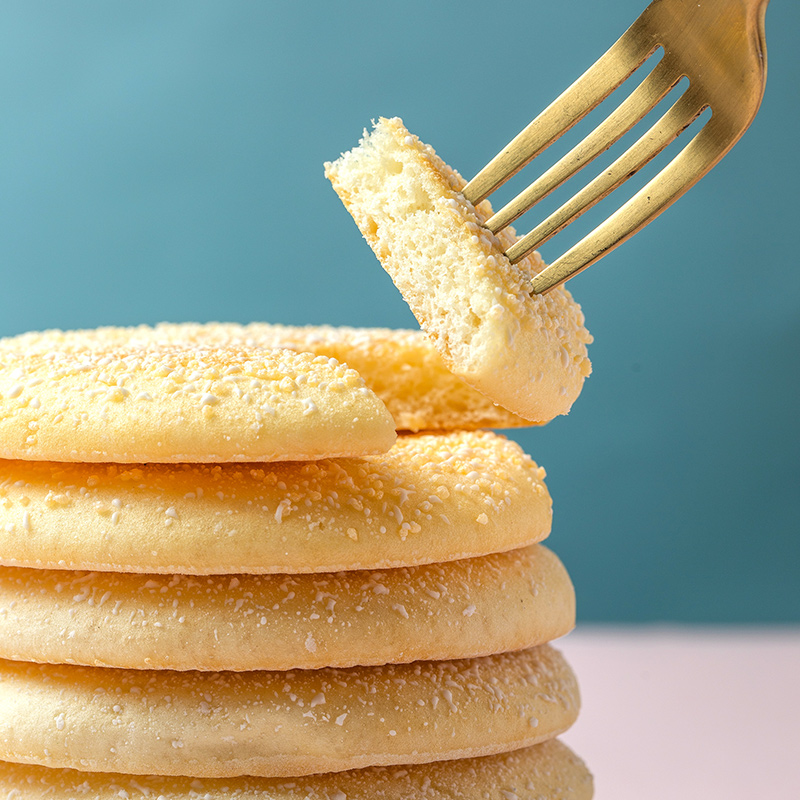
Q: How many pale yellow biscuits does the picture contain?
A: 5